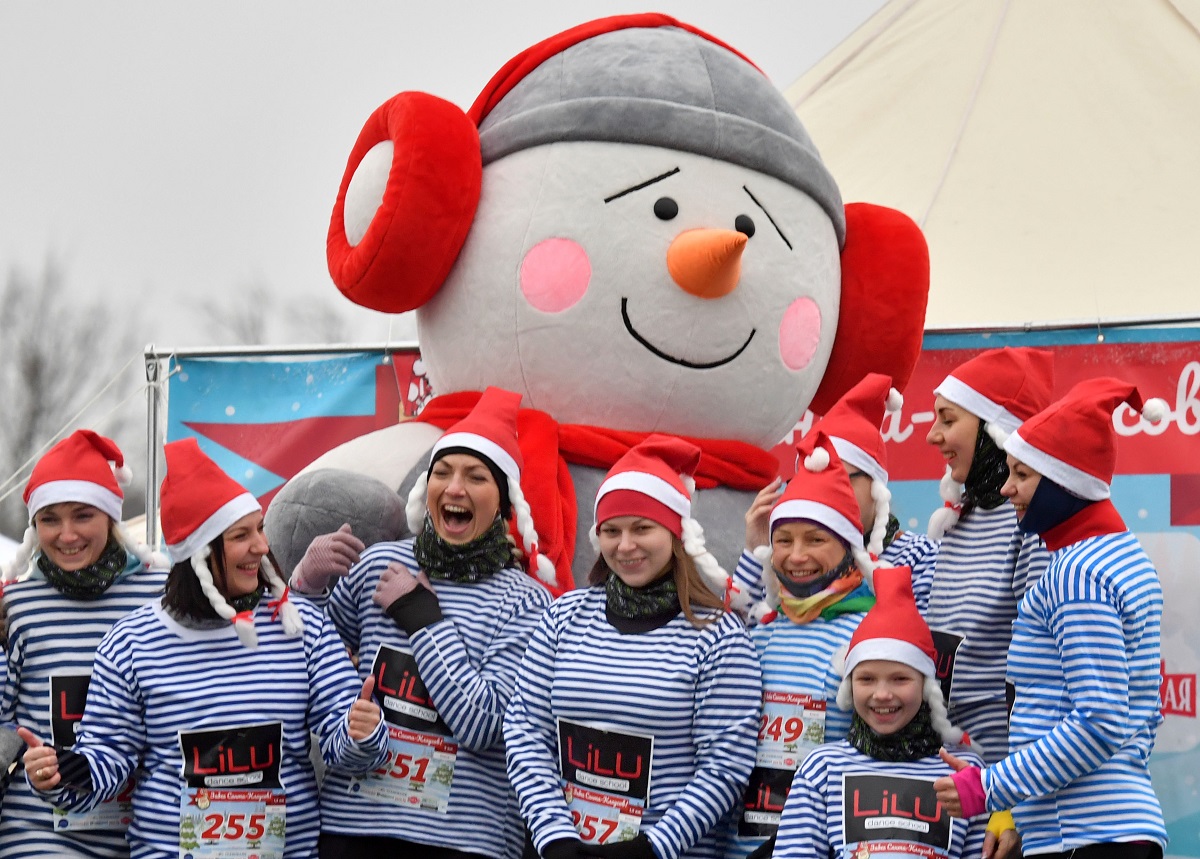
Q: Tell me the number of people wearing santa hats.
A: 9